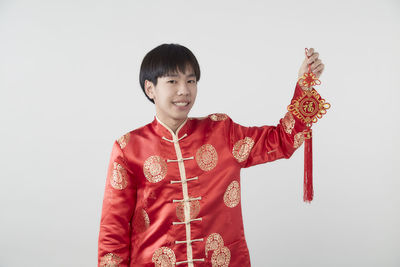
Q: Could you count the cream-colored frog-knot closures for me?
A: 7